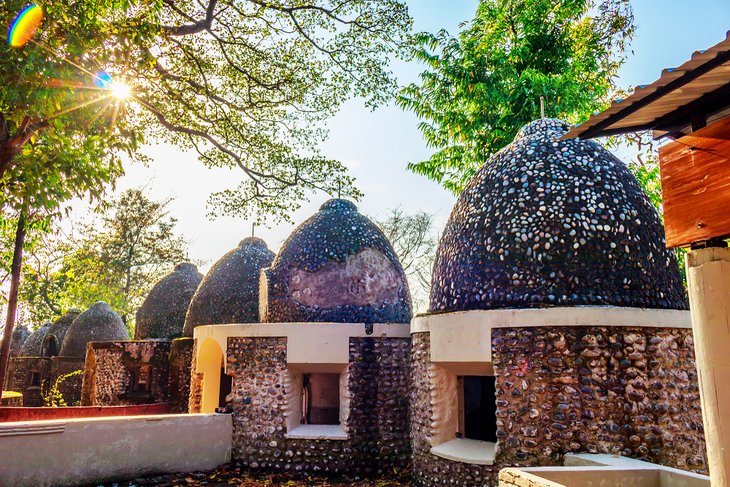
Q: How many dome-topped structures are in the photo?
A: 8